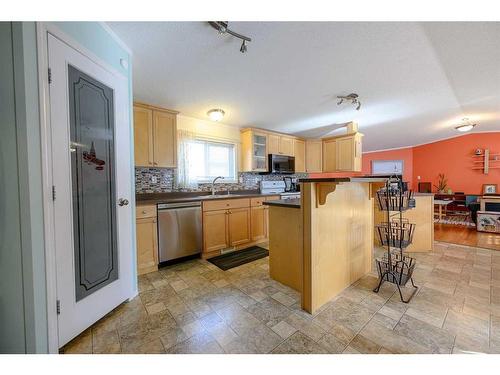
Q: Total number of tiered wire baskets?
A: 3